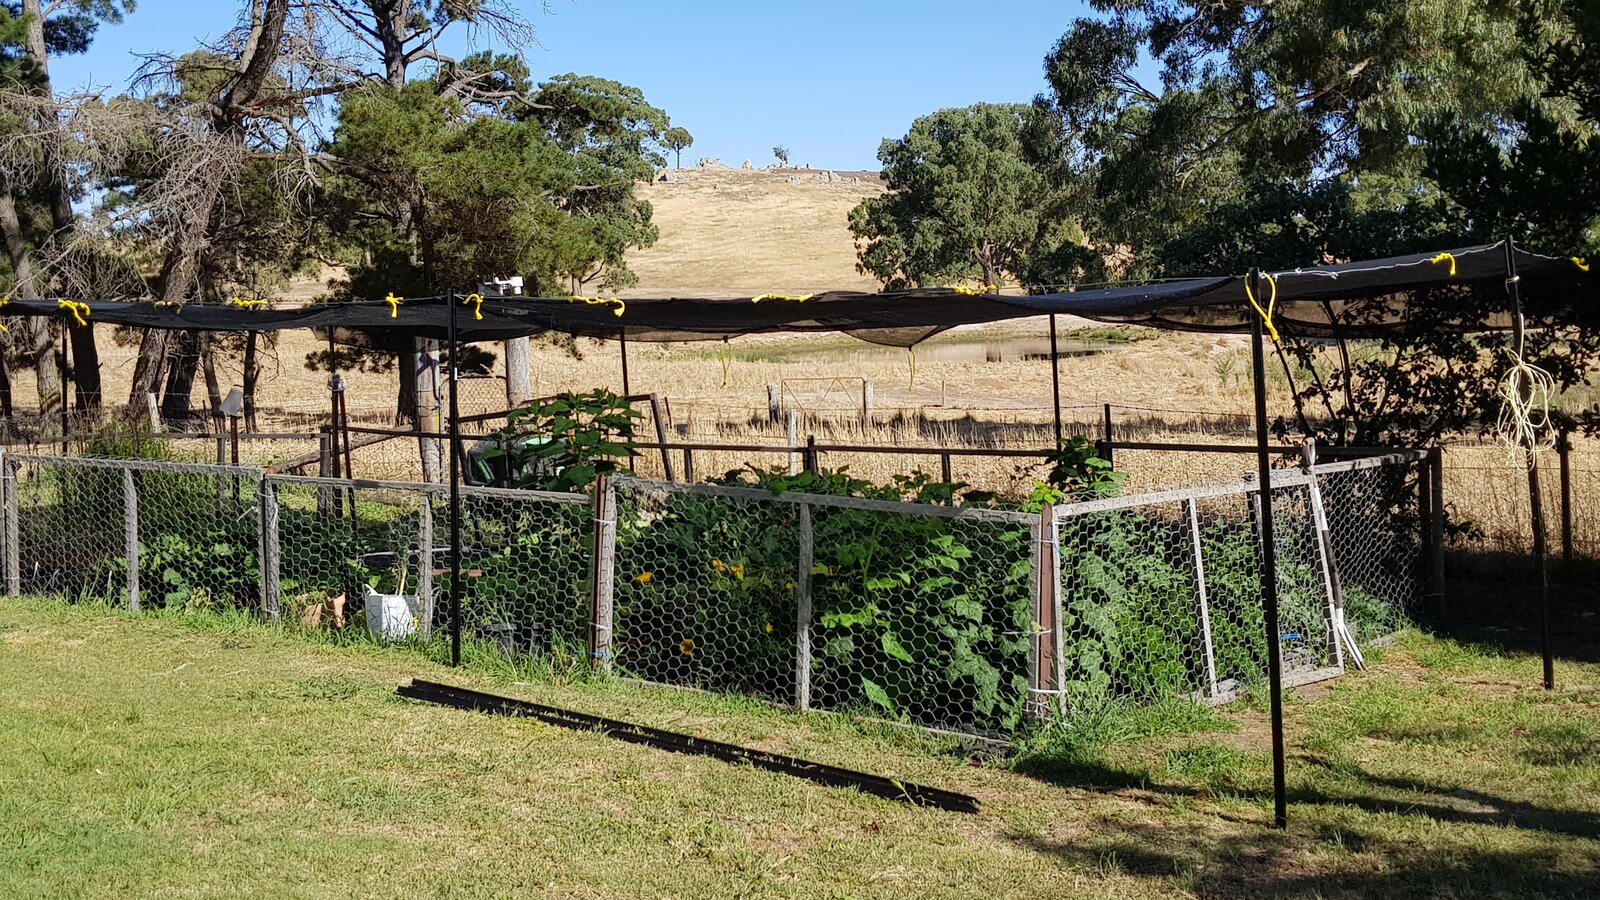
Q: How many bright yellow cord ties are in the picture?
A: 12